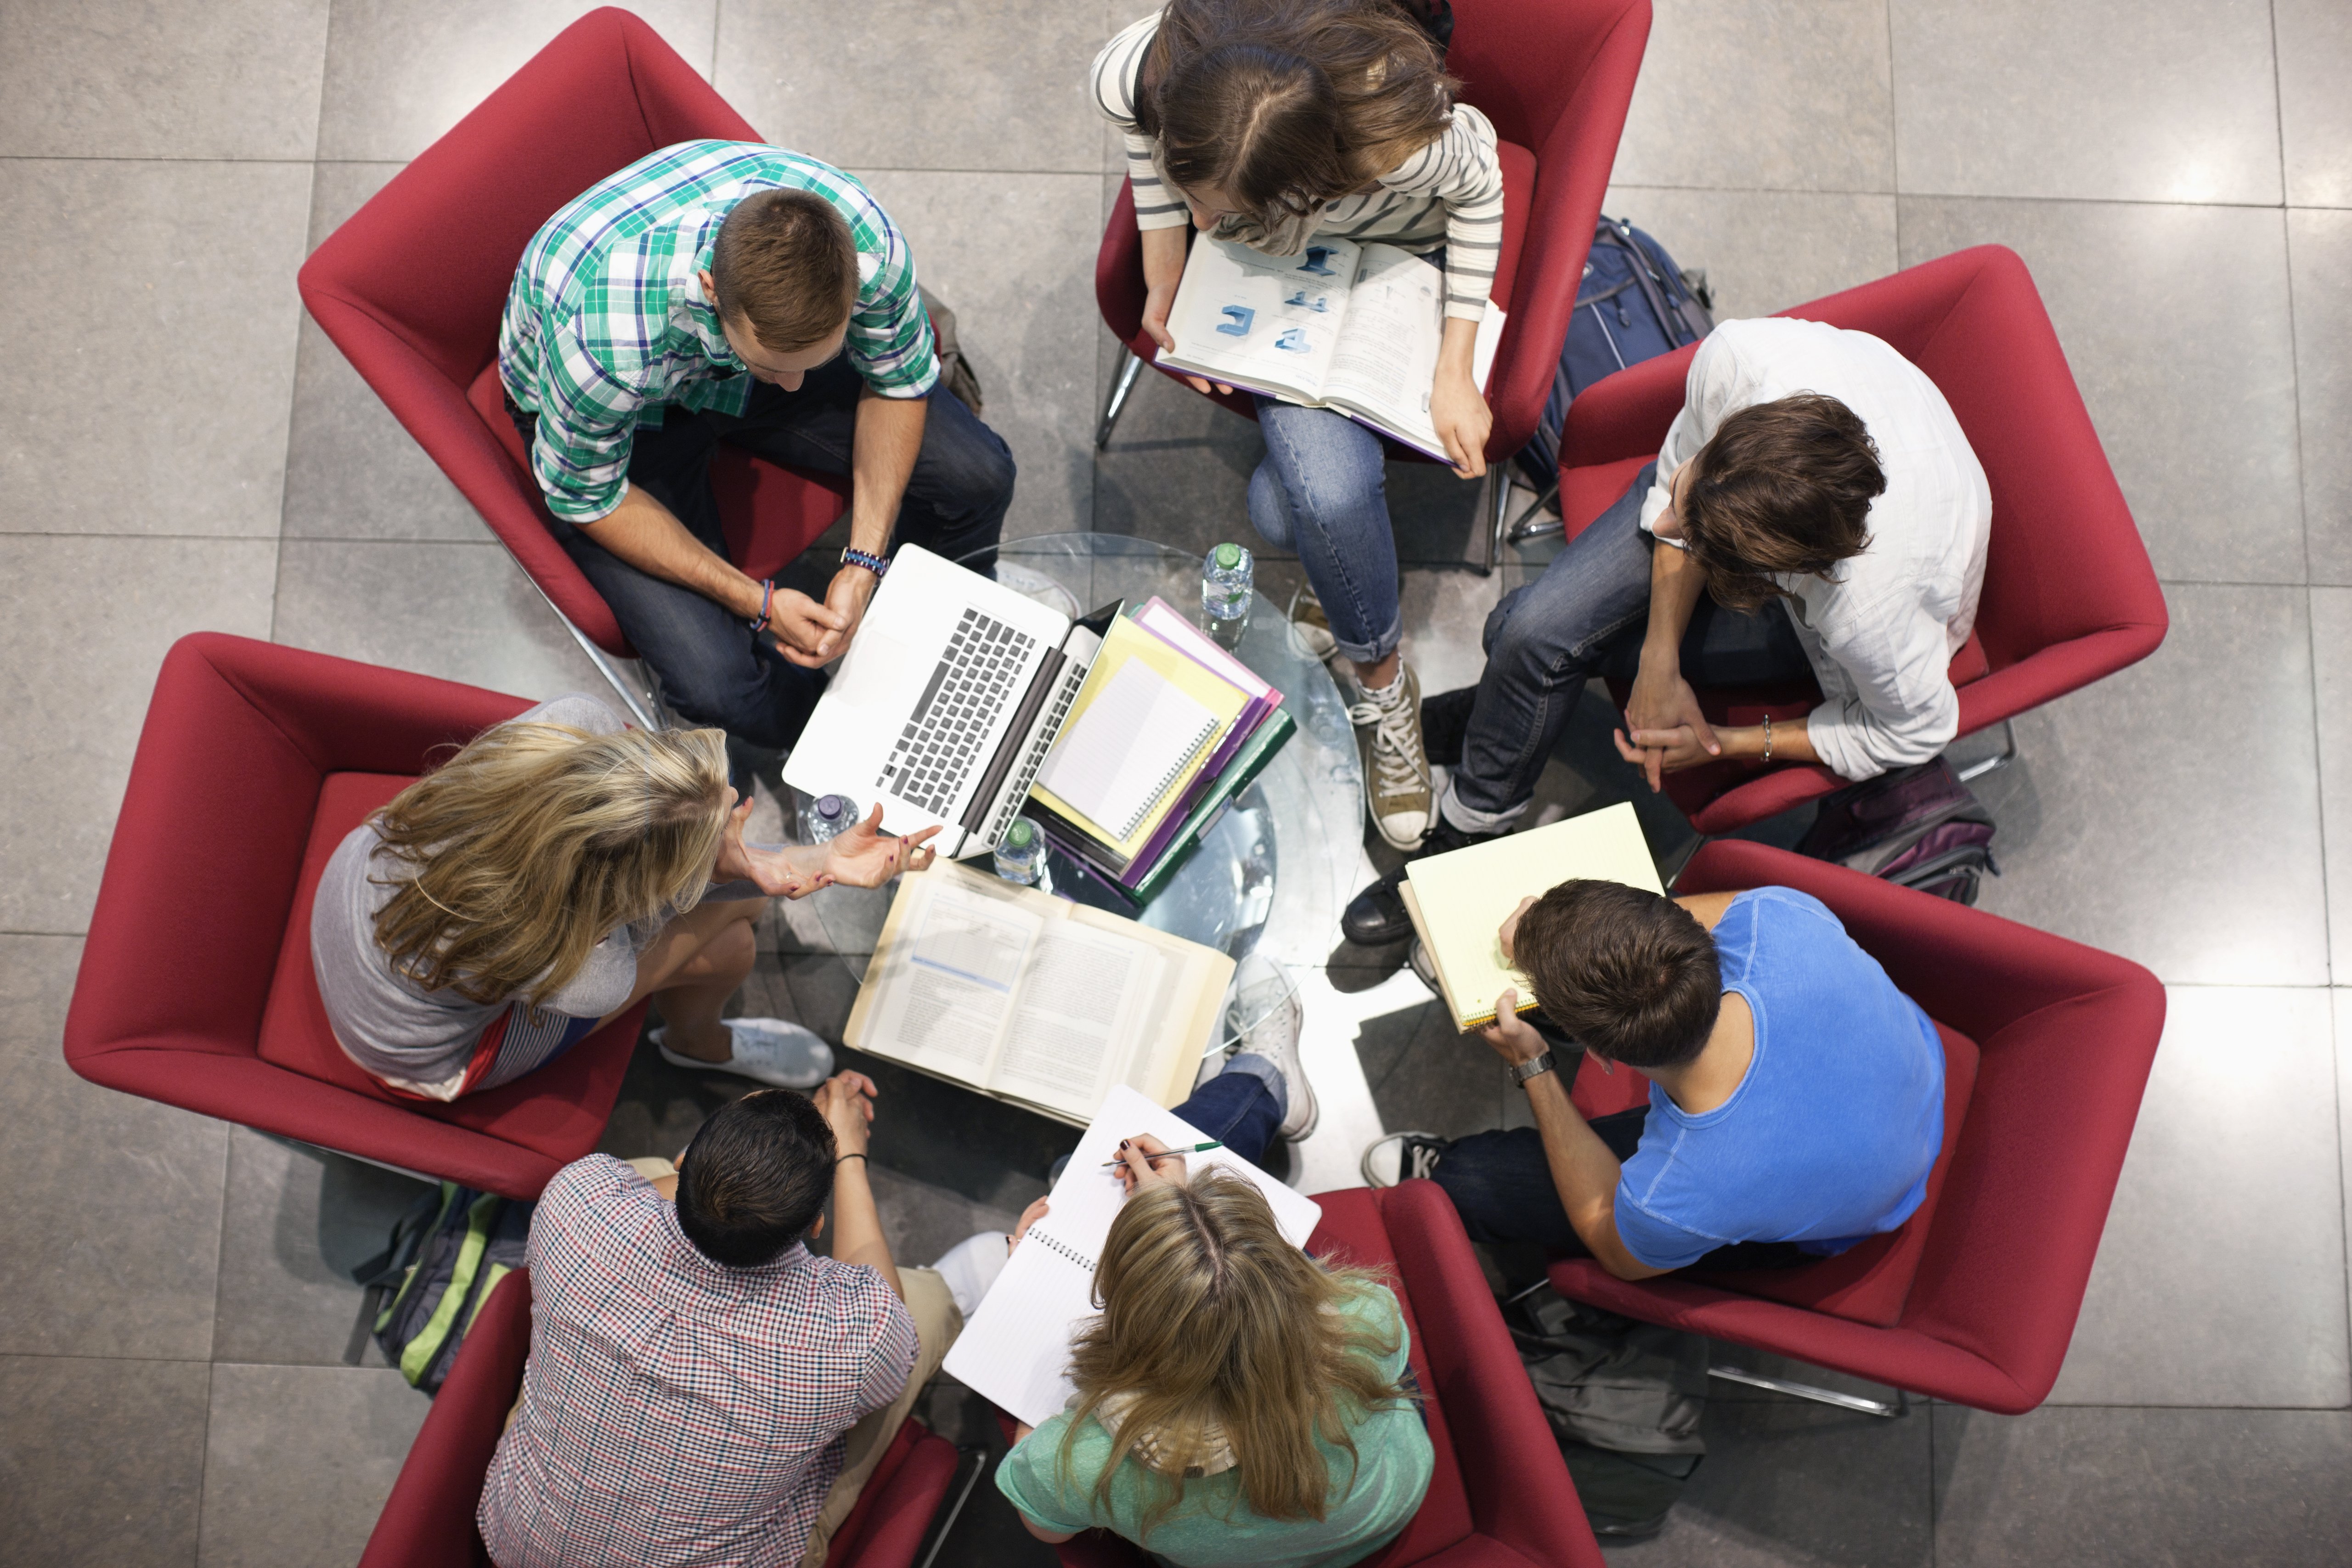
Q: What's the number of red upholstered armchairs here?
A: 7